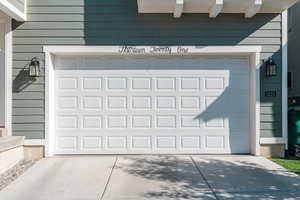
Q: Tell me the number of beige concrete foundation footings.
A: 2